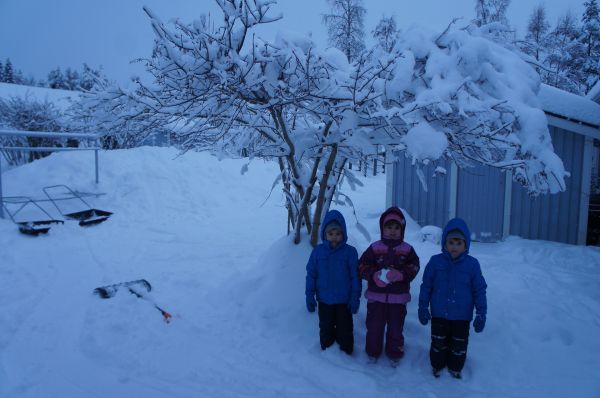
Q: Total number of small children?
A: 3